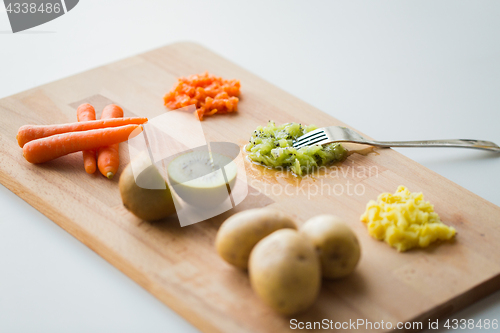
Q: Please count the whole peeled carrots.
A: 4